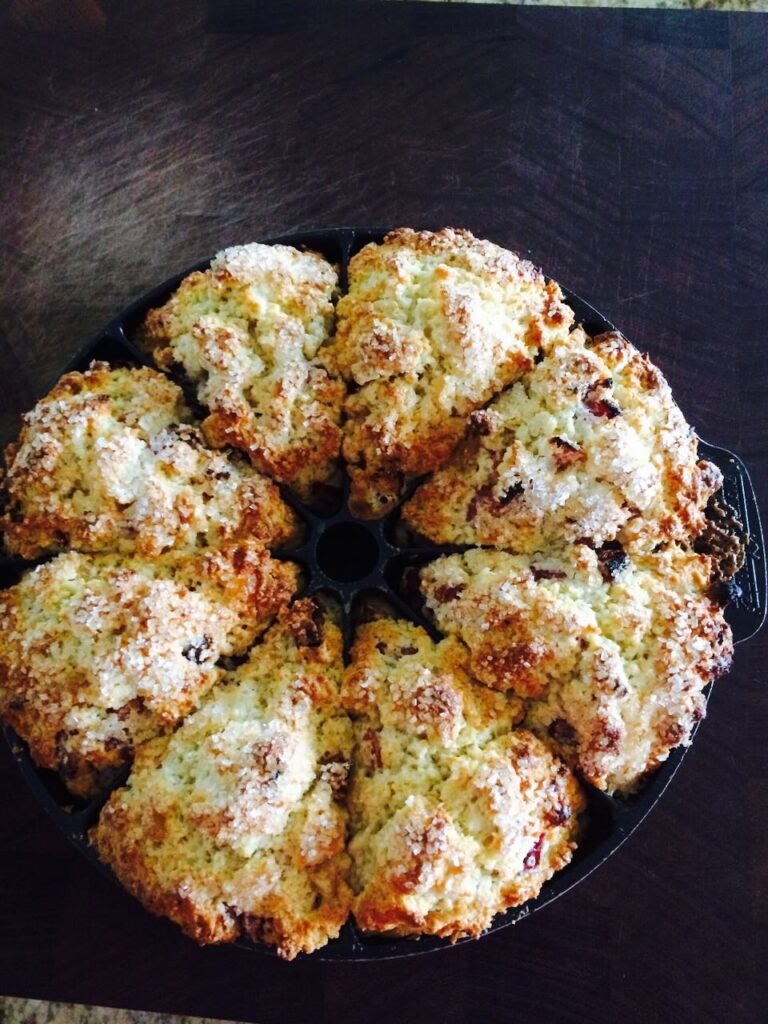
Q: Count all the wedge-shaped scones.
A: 8